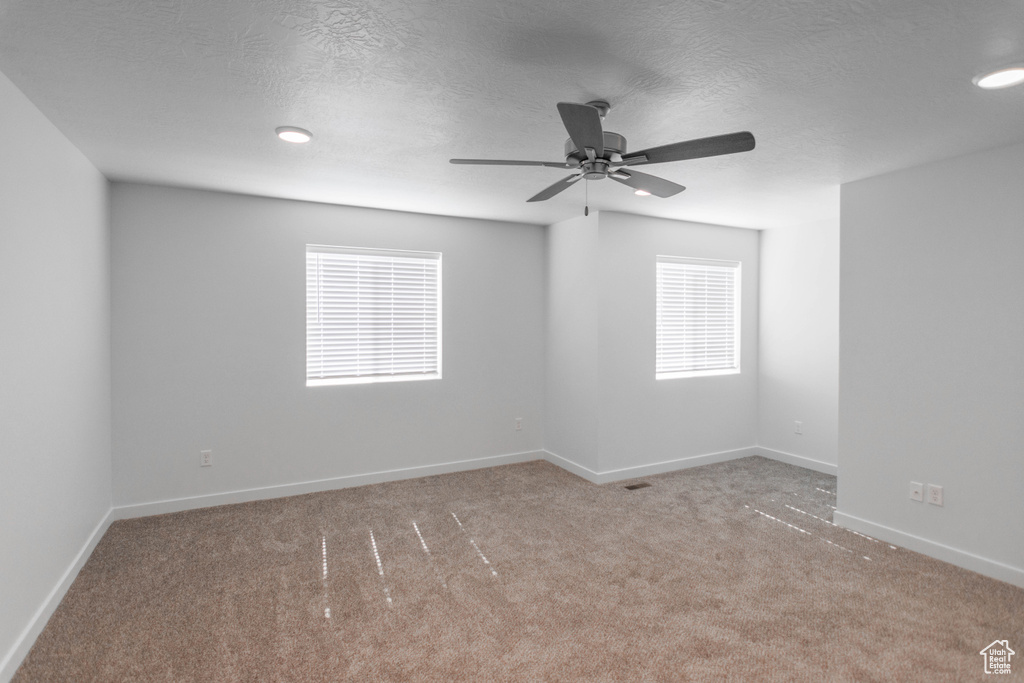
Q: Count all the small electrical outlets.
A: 5